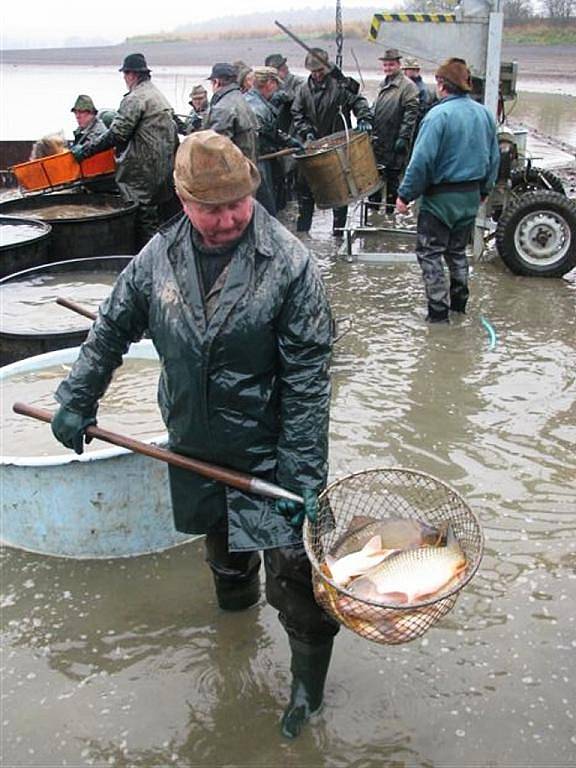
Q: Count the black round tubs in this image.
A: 3